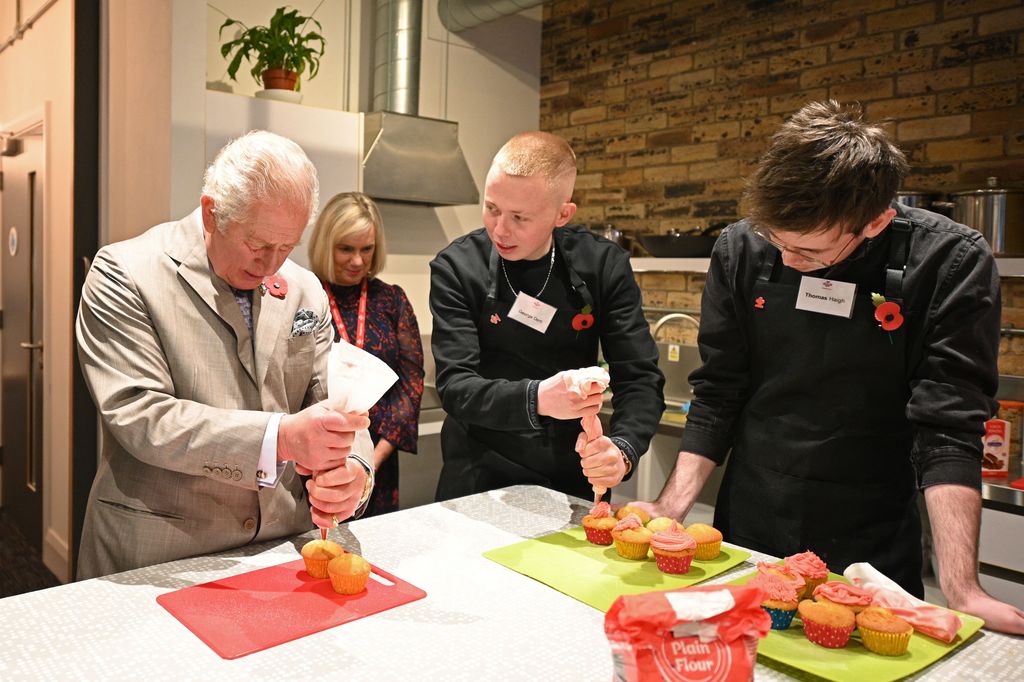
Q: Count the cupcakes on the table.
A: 14